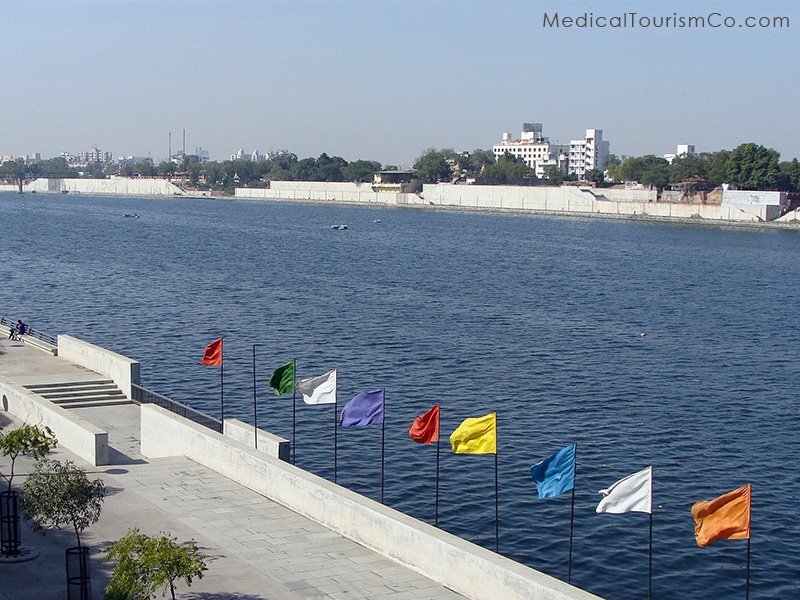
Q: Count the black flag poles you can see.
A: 10